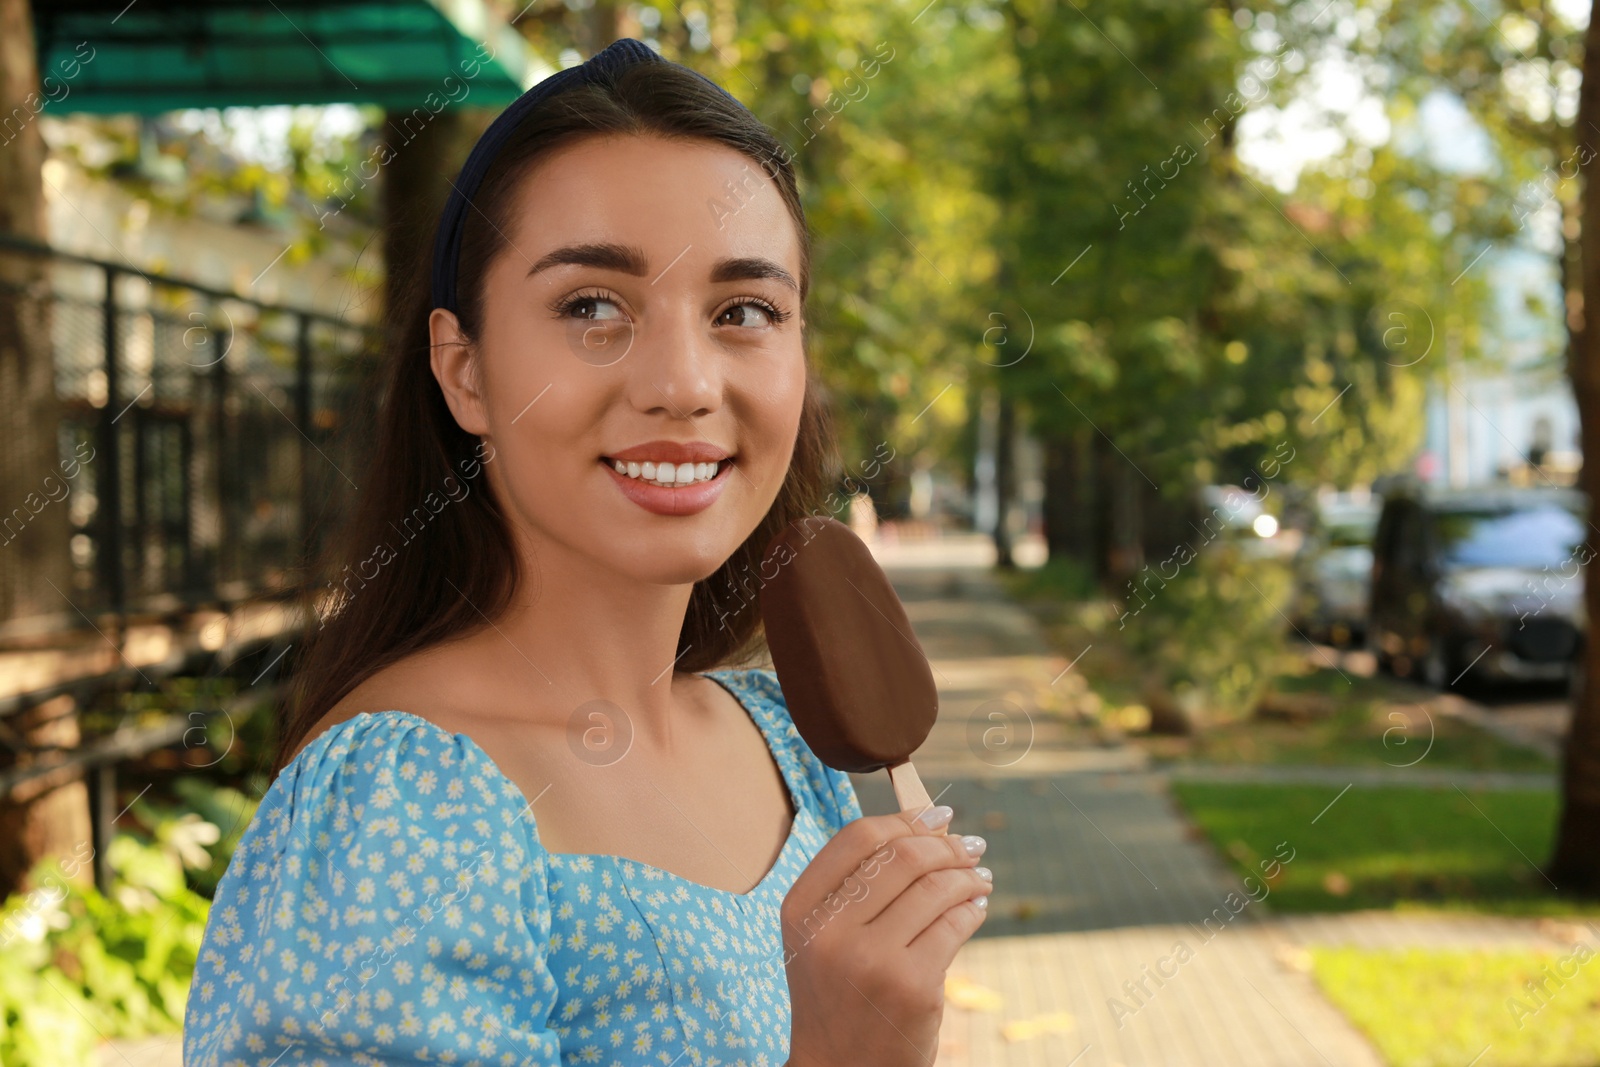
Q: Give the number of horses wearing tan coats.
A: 0